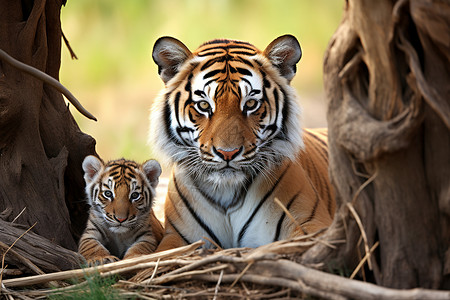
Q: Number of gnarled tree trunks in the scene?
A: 2